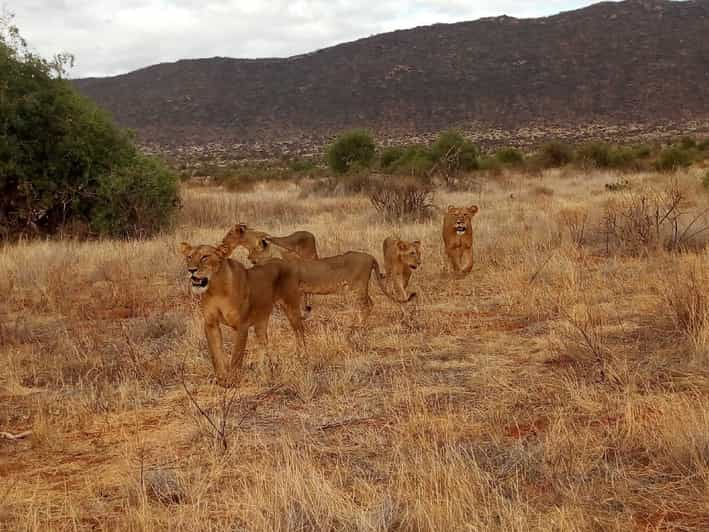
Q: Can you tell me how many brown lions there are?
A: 5